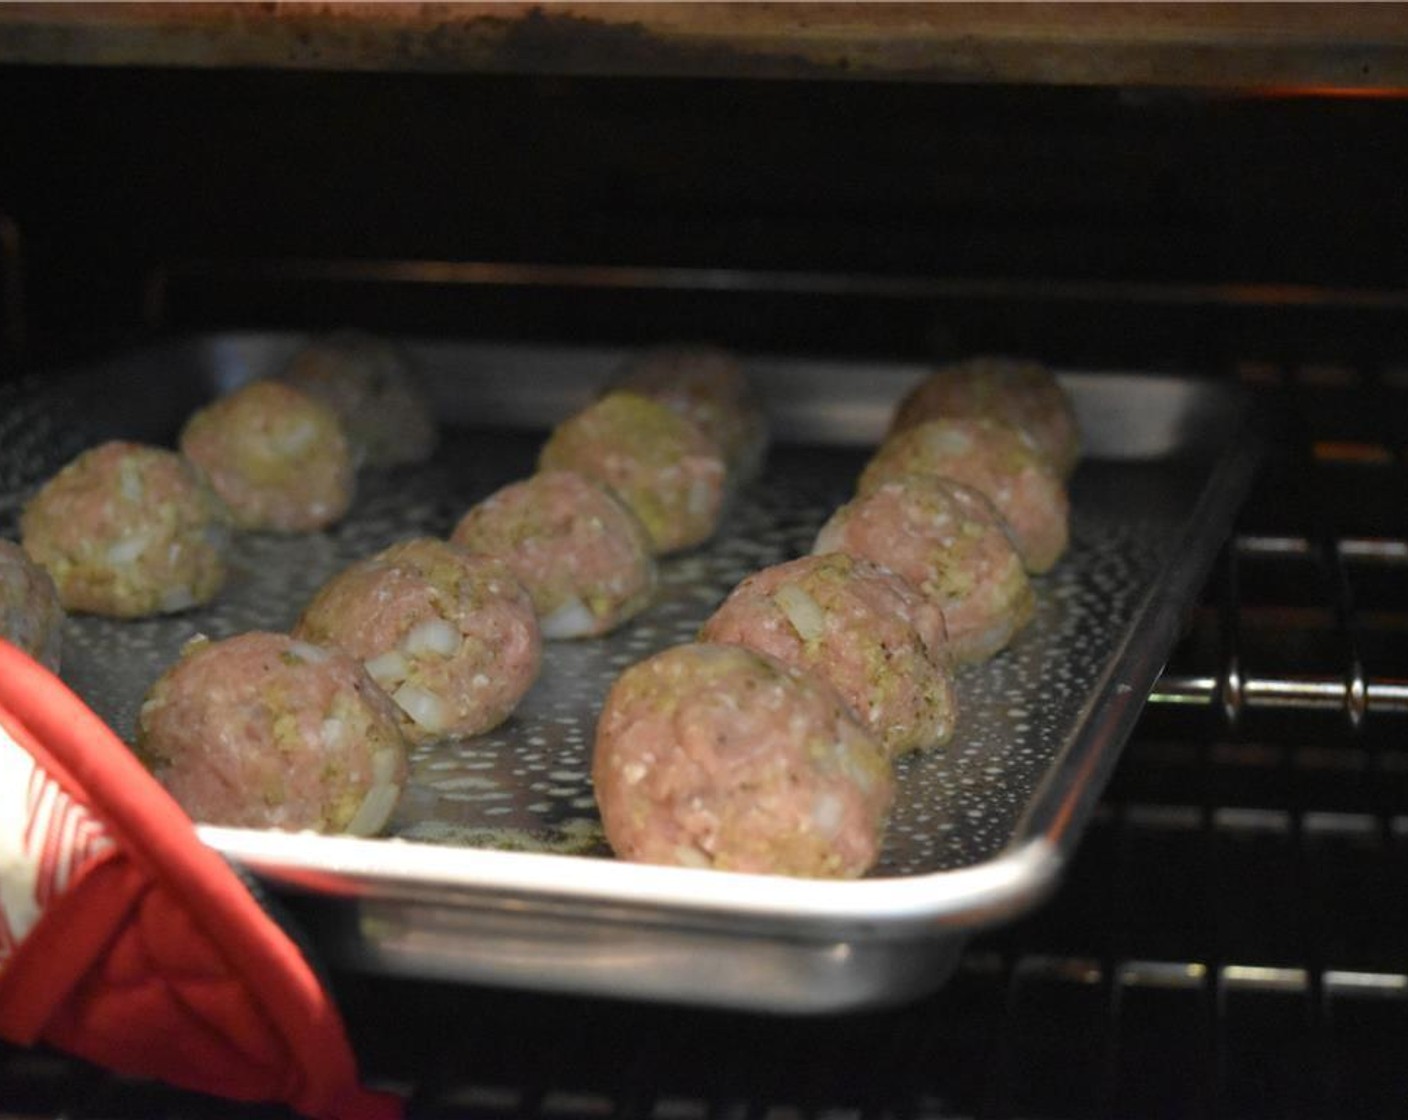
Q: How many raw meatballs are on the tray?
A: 14